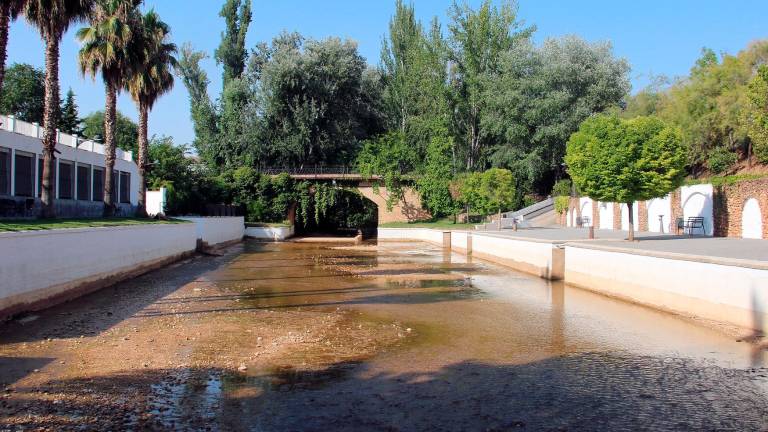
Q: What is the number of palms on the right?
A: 0